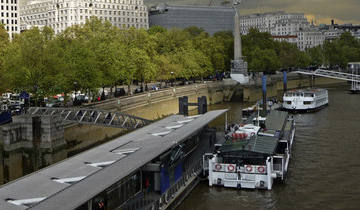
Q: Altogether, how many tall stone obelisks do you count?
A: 1